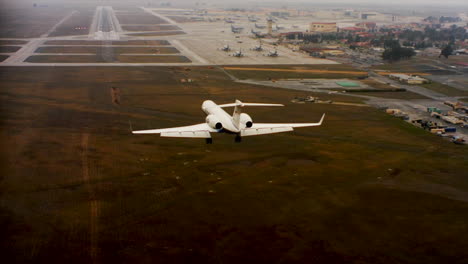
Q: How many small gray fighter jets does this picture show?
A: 4